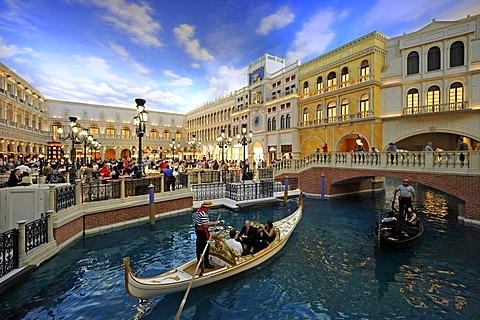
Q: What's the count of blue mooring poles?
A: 3